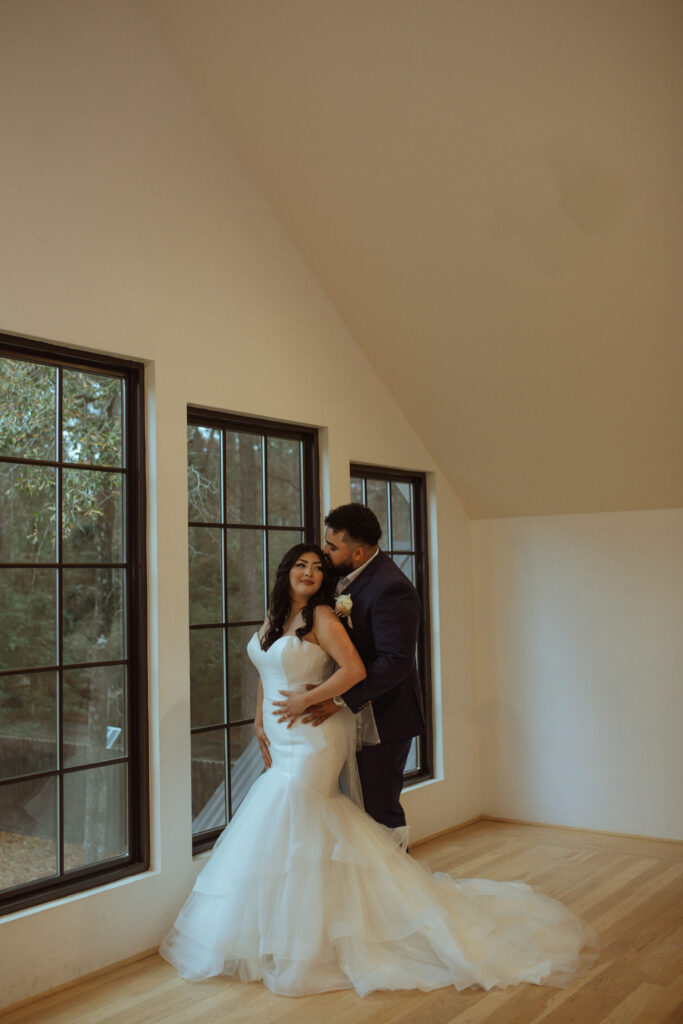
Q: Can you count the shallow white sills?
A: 3